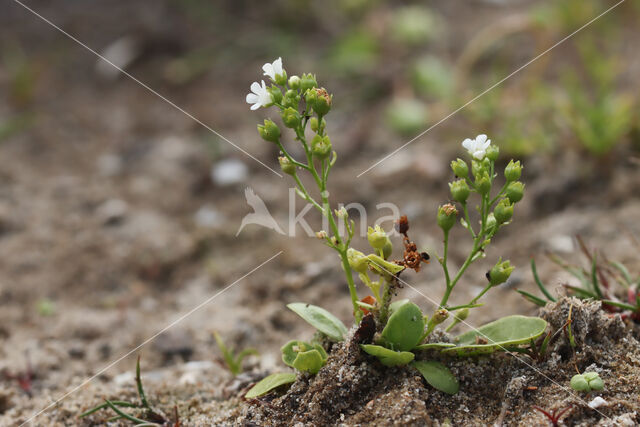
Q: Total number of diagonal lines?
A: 4